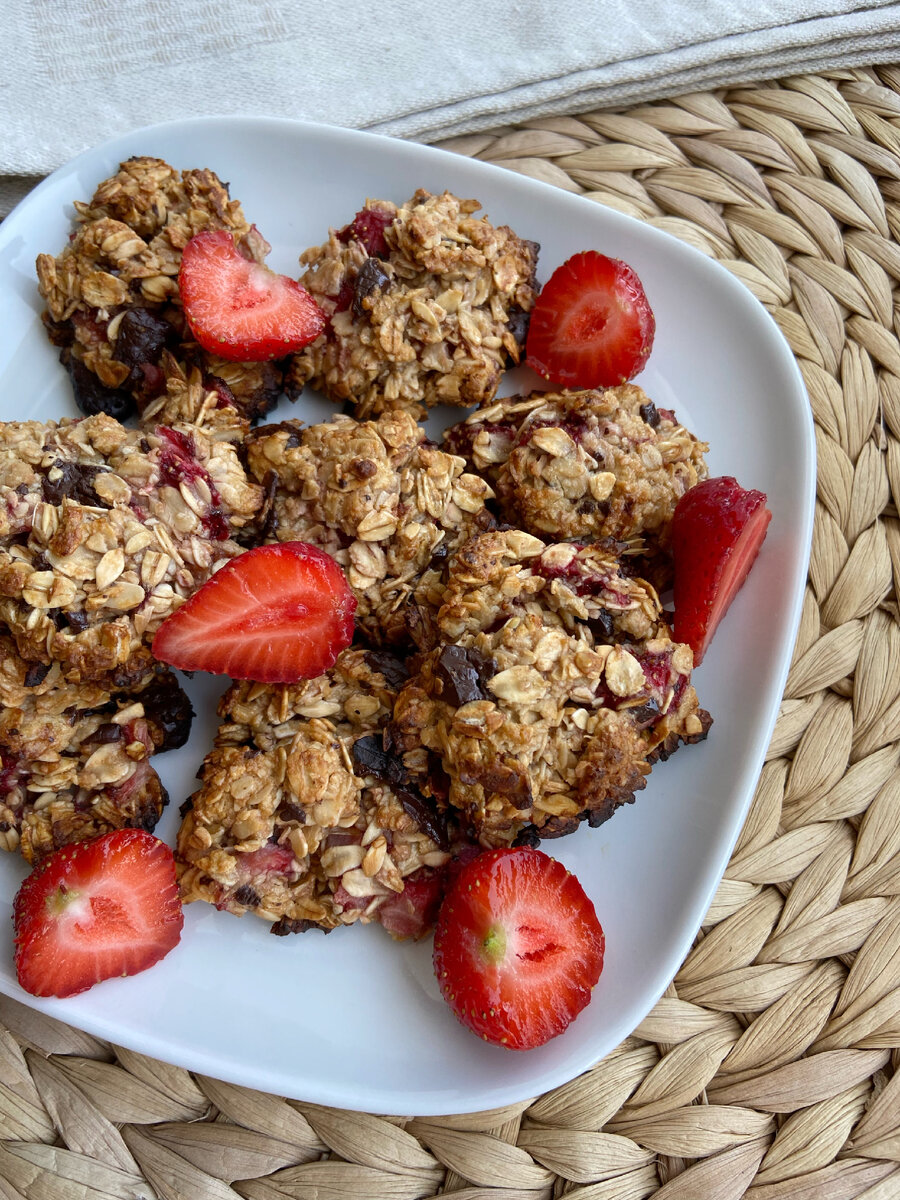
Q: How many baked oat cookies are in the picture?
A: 8